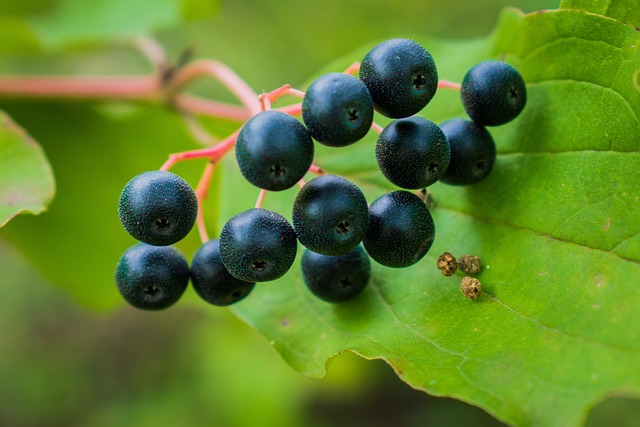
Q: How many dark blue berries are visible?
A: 13